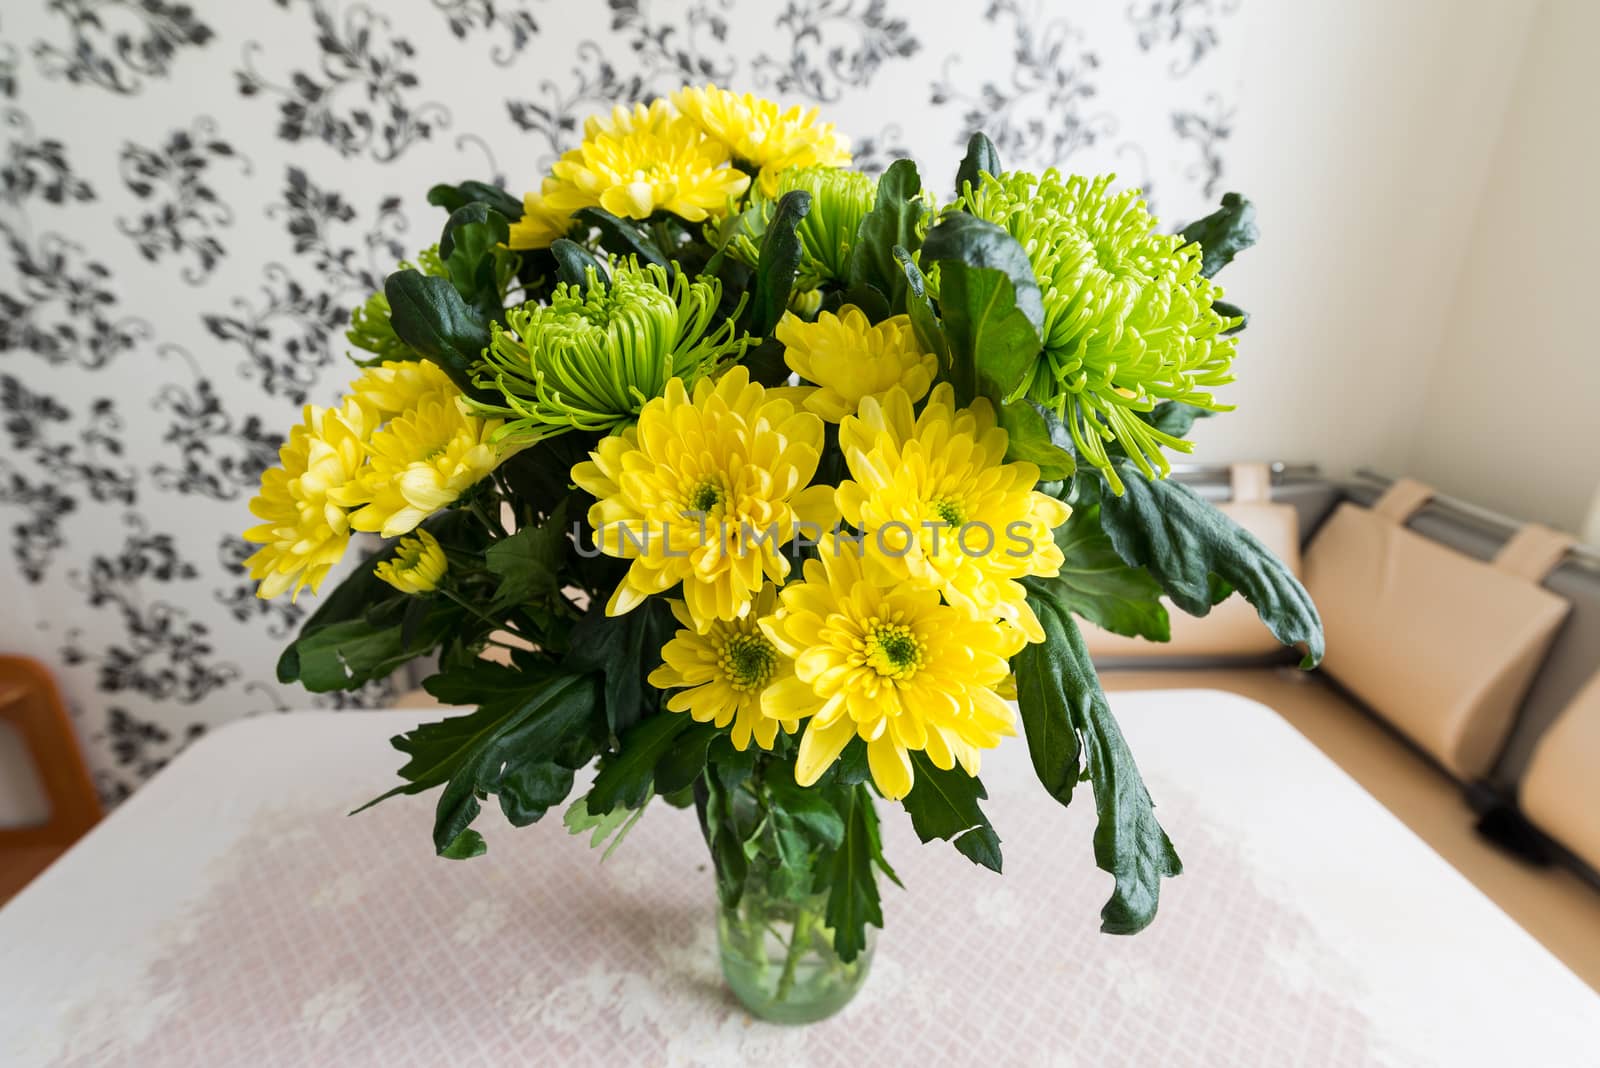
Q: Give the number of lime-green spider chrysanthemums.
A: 4